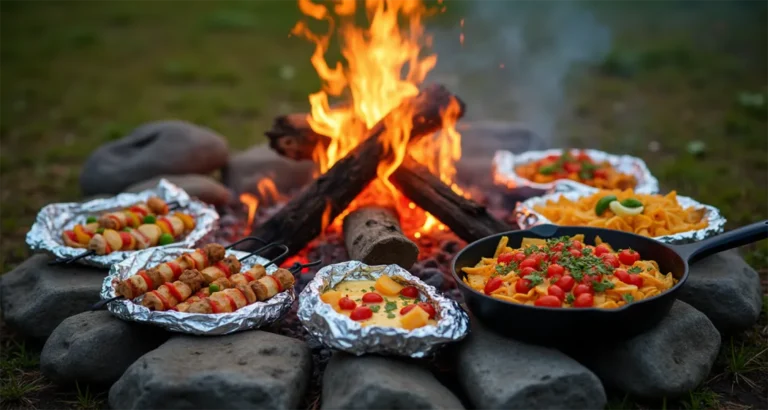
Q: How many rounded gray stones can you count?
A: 11